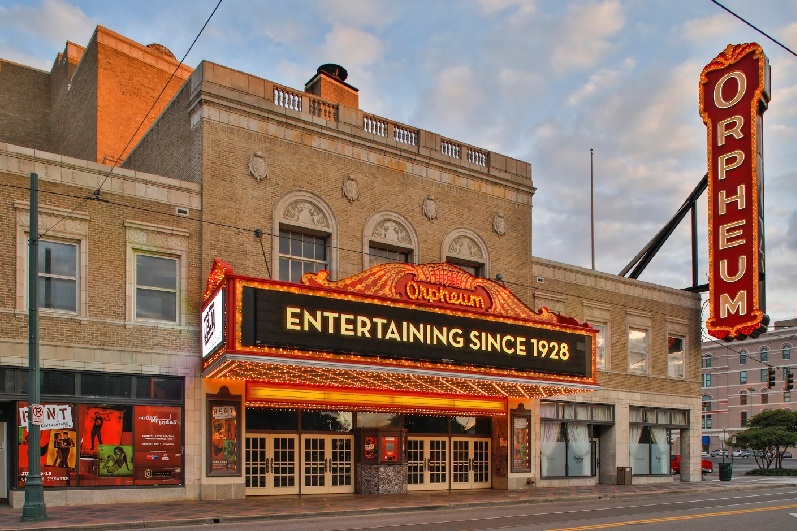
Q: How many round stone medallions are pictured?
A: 4